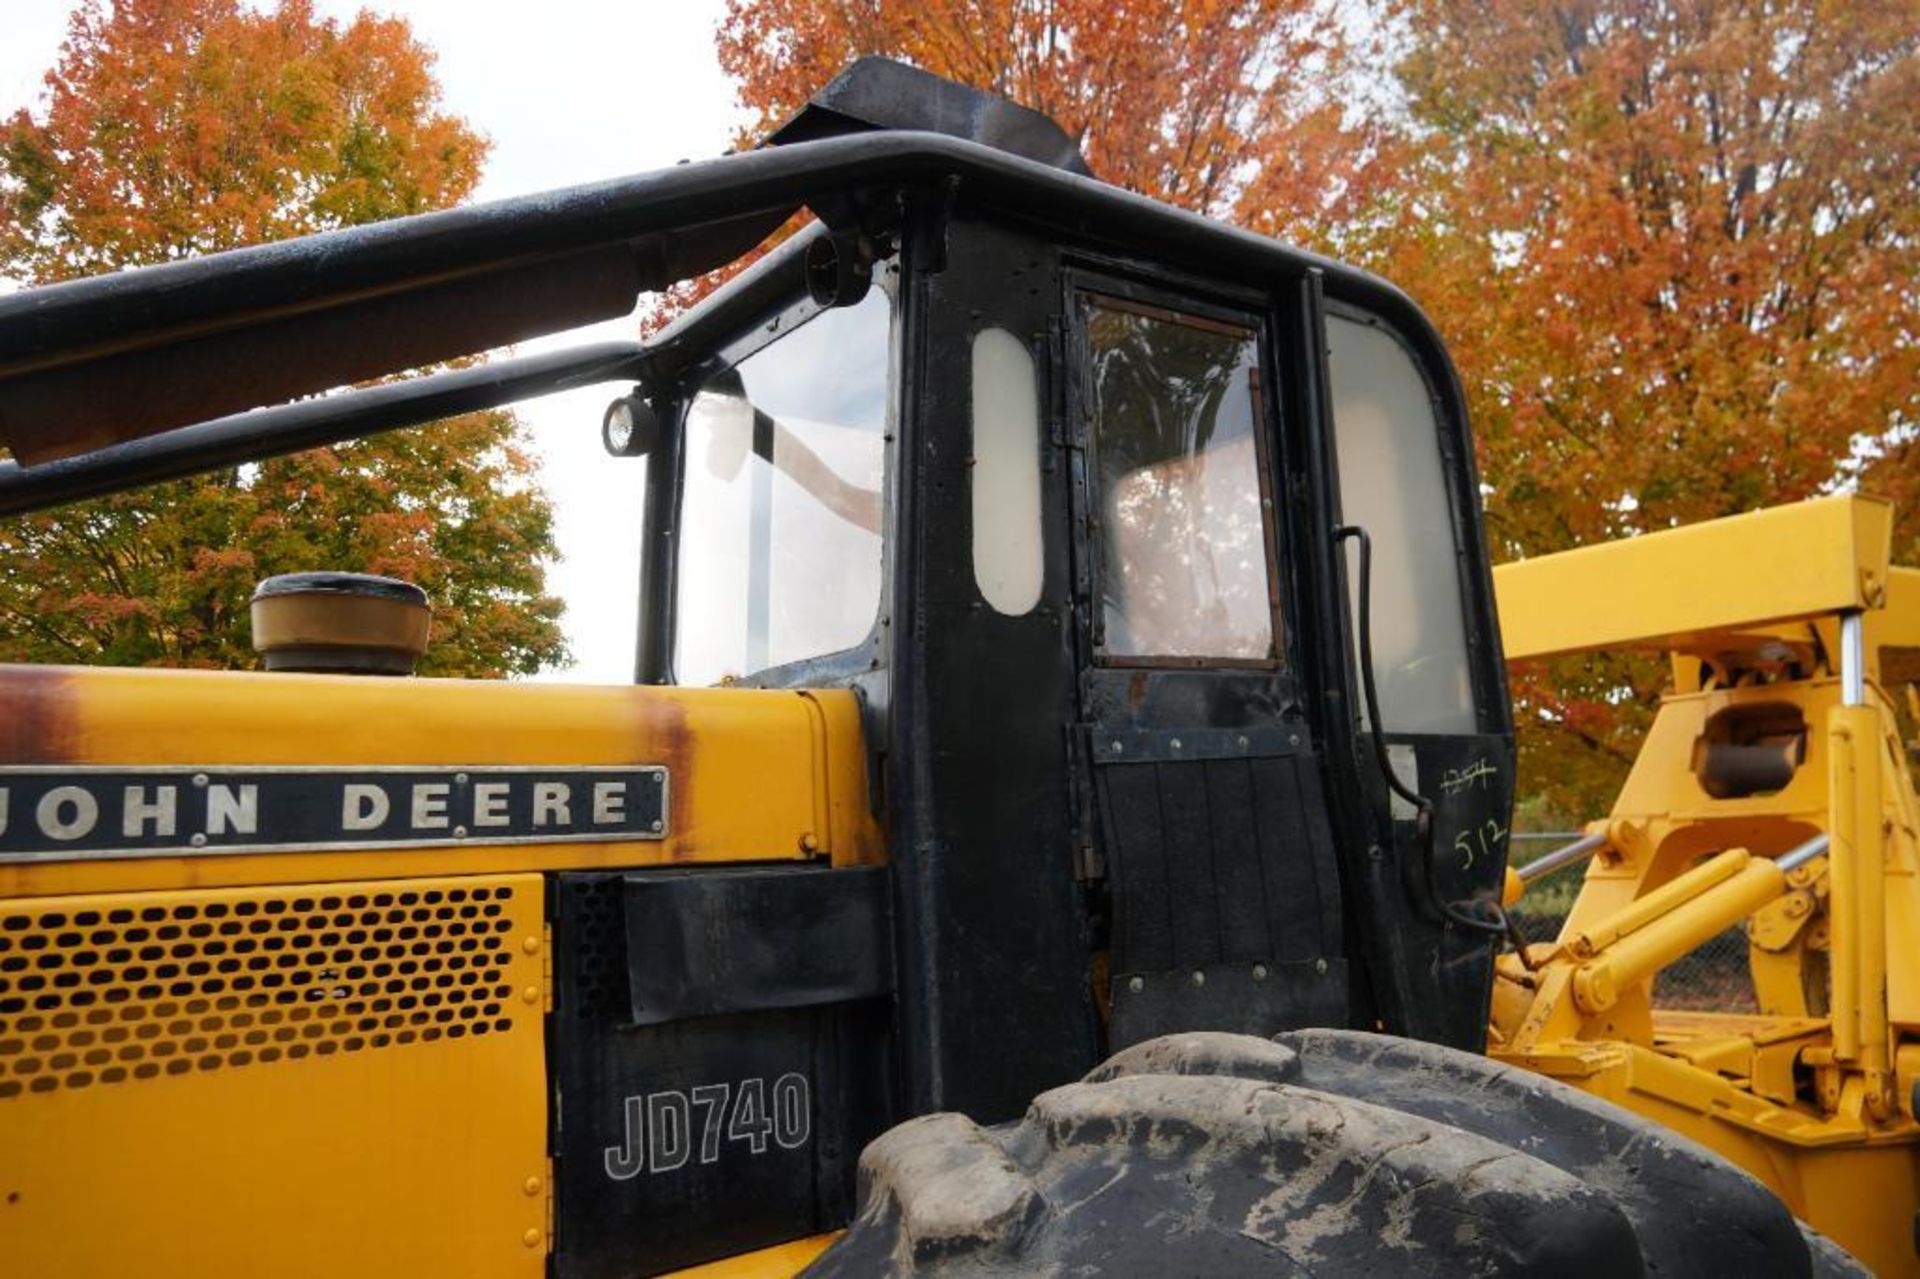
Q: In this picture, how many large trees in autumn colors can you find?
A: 3